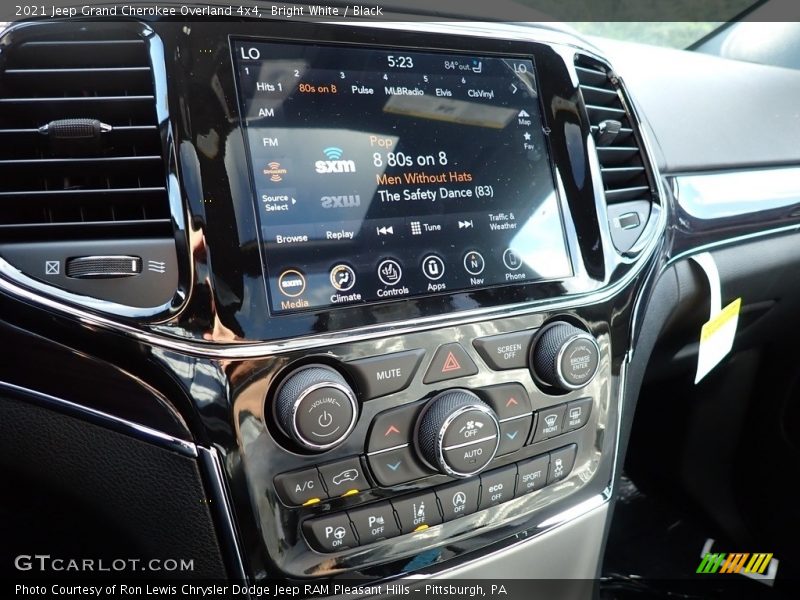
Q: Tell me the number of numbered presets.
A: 6